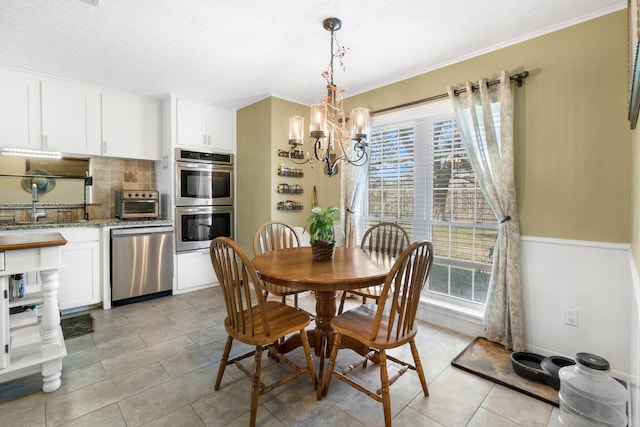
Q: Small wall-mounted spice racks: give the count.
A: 4